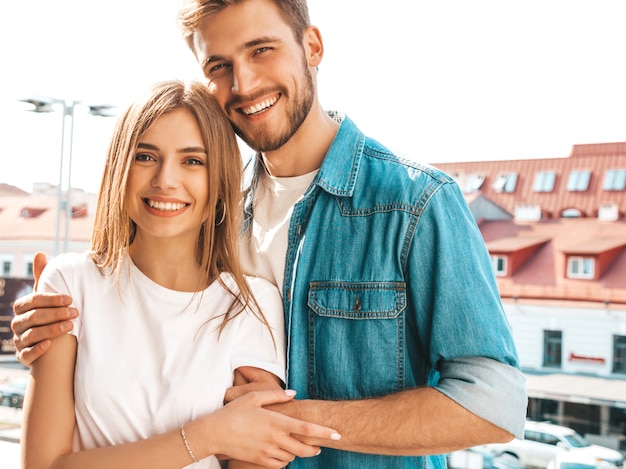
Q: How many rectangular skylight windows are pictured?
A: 5